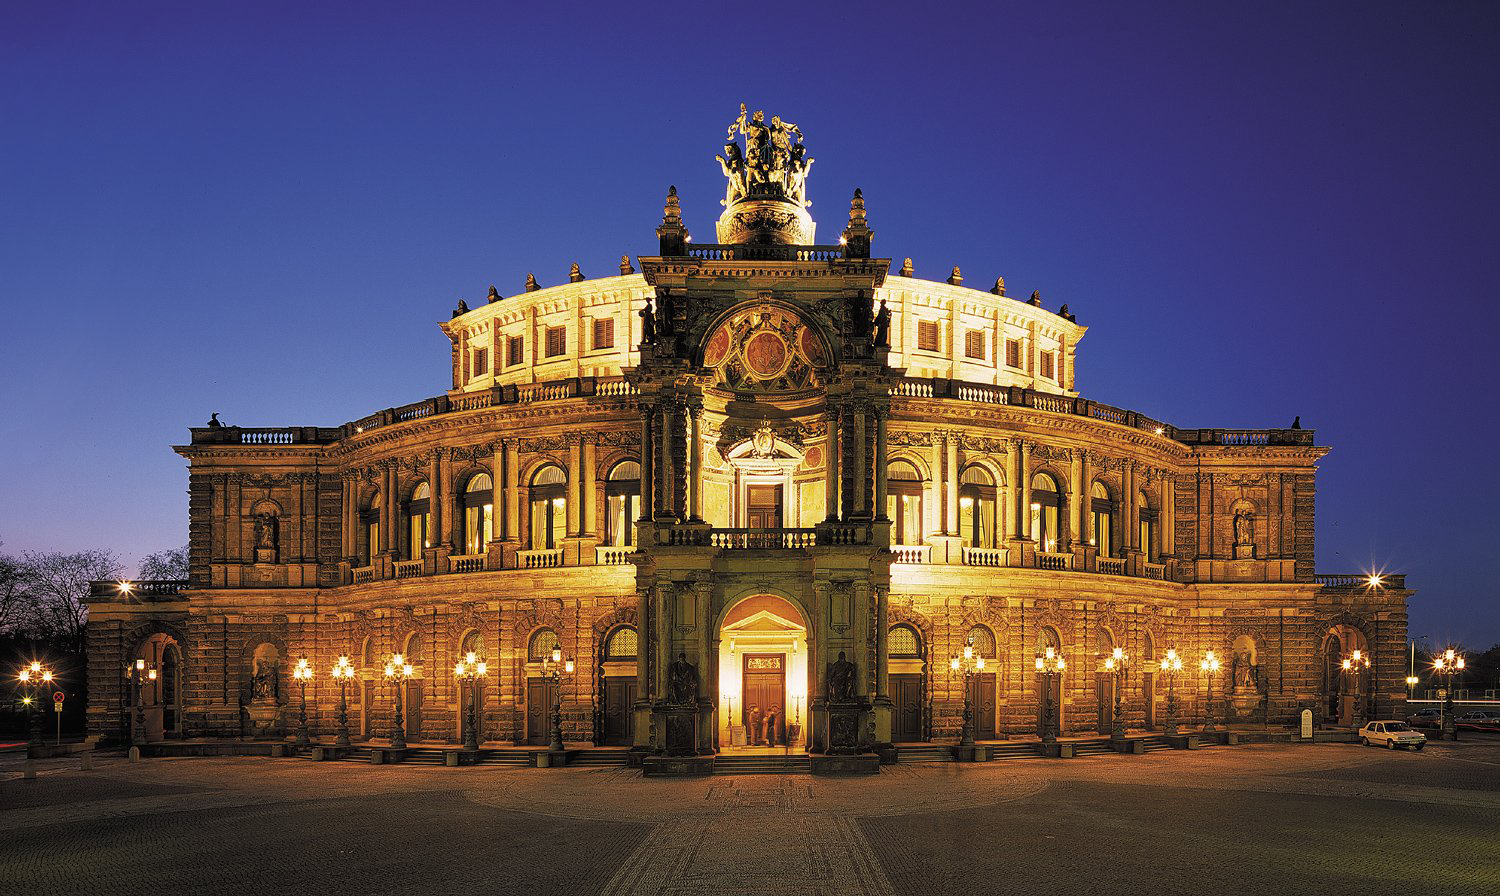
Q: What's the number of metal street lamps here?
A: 14